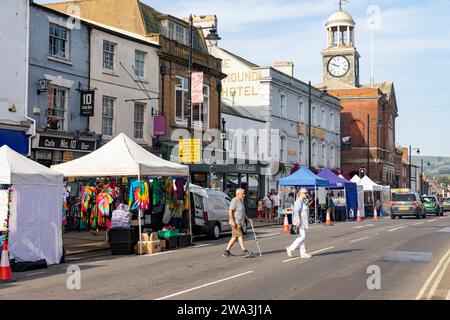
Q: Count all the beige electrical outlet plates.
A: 0